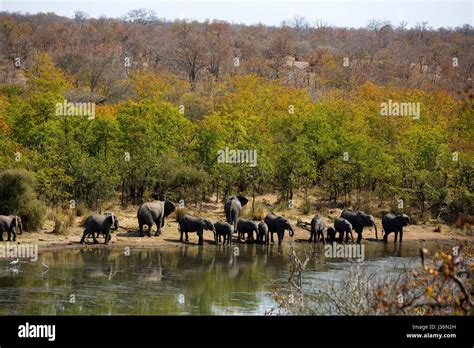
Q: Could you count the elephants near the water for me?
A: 14